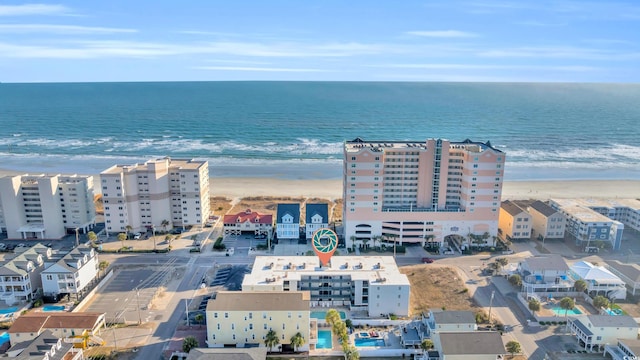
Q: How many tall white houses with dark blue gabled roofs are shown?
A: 2